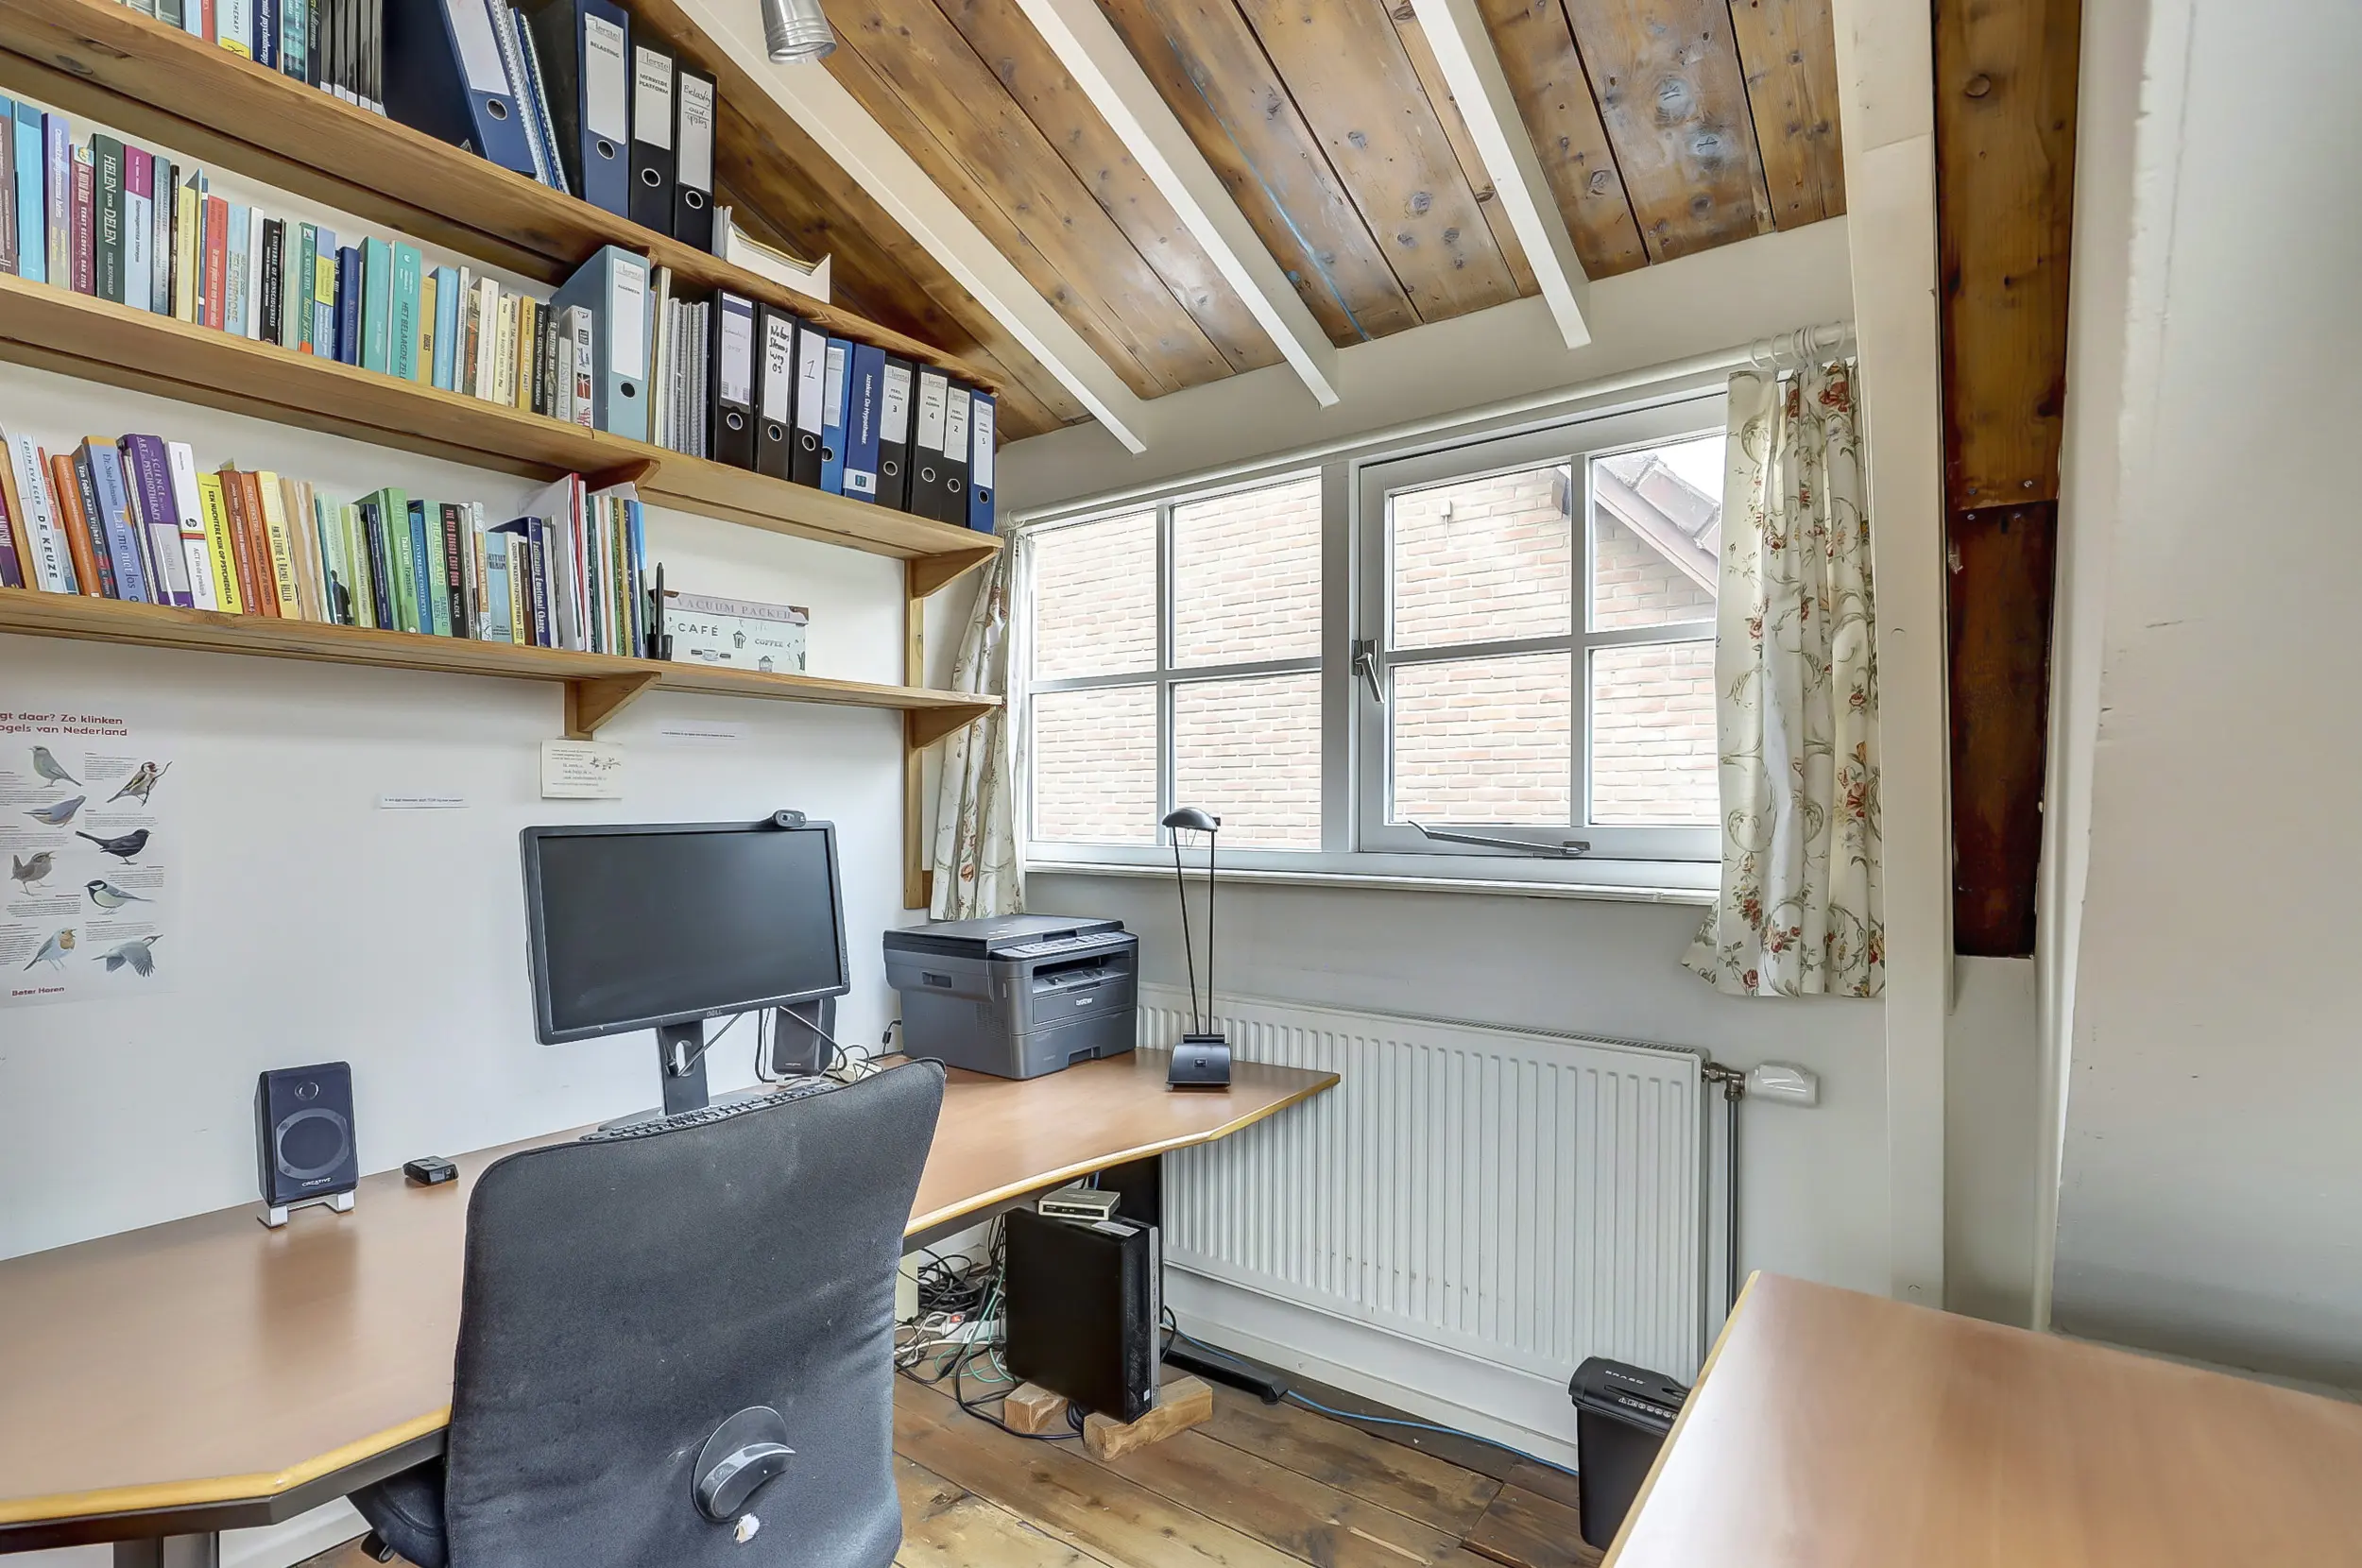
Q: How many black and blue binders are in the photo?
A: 14